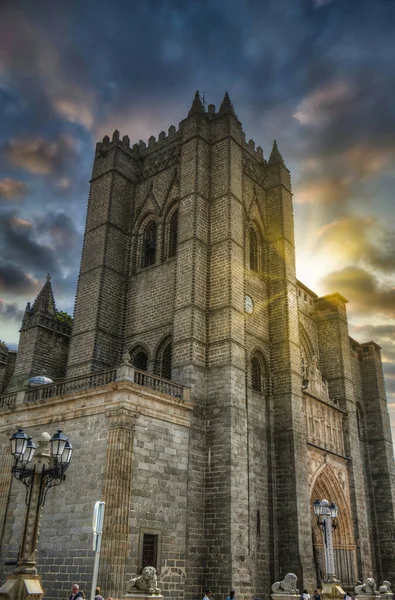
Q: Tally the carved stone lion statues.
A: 4